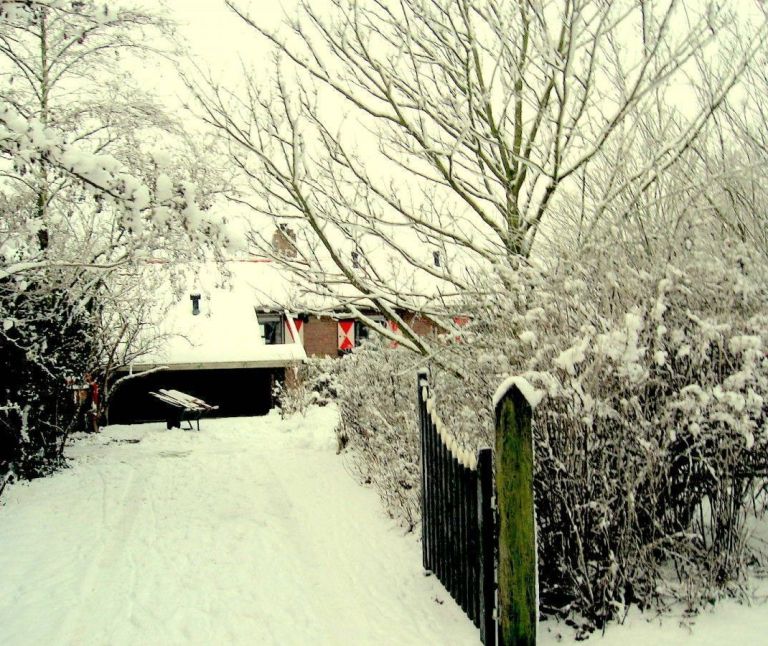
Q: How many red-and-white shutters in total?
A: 4